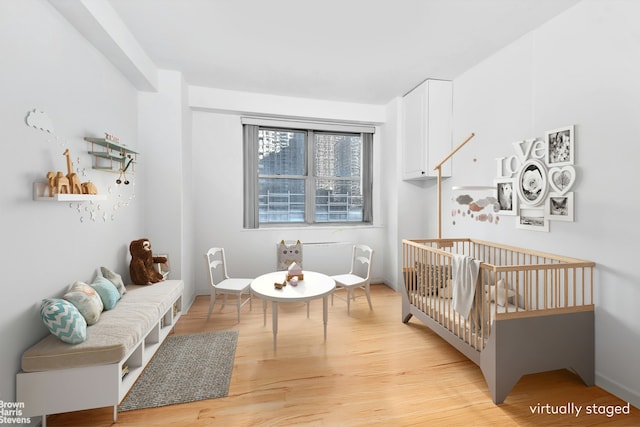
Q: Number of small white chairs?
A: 2